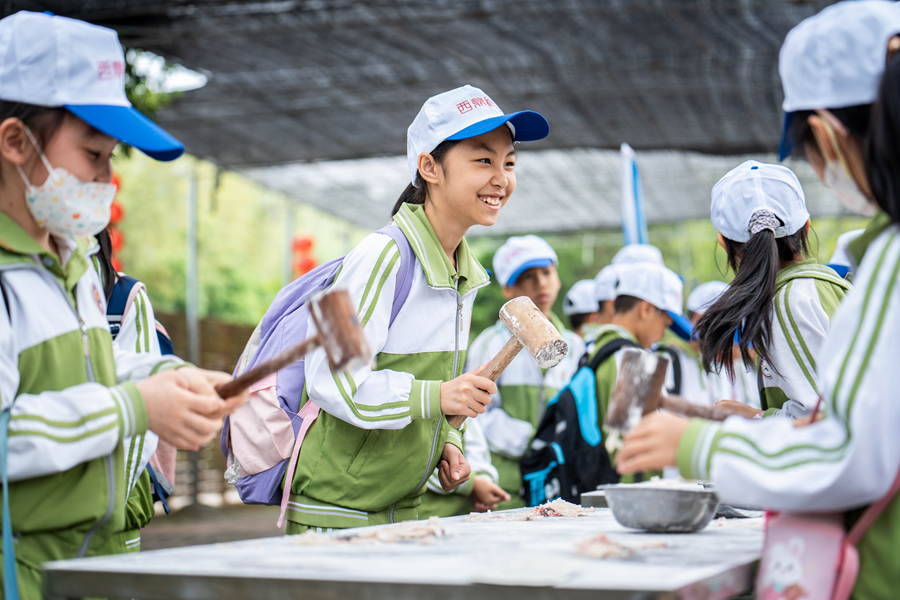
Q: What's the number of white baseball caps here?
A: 11